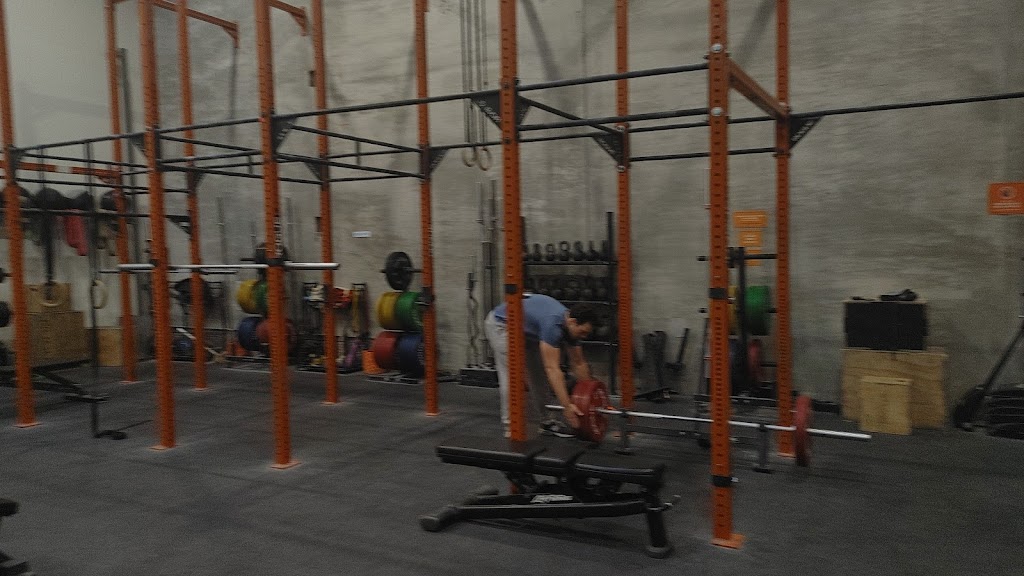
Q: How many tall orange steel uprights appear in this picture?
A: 11